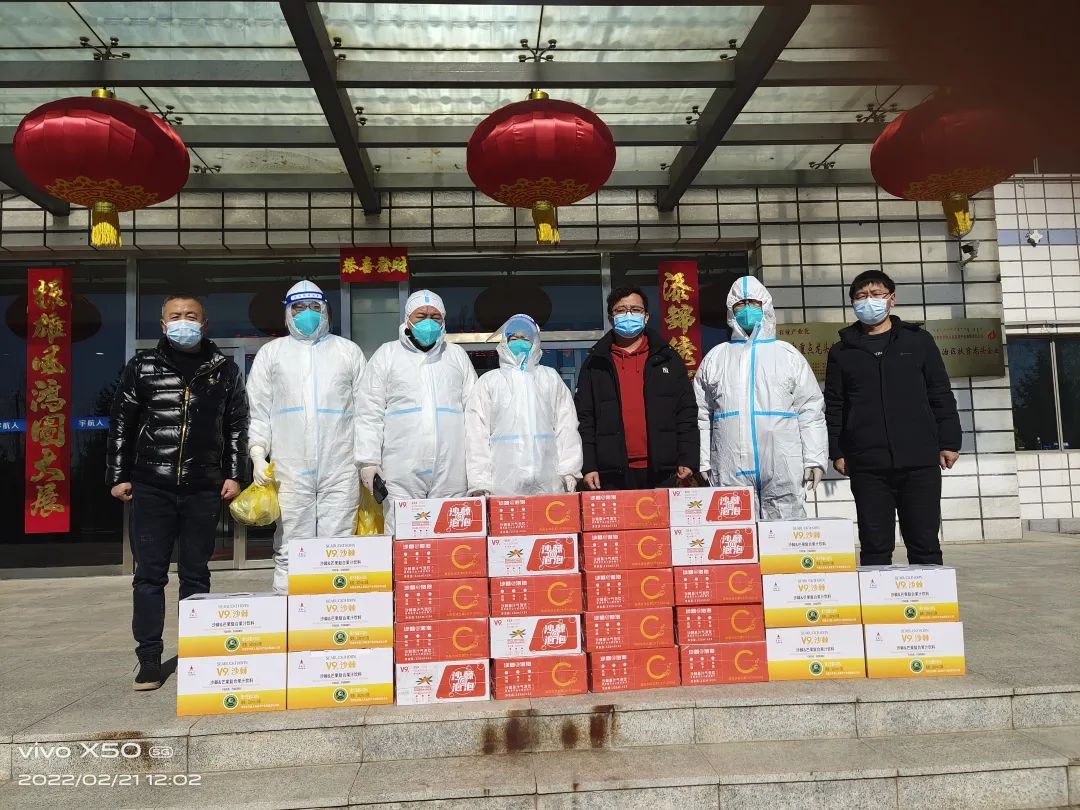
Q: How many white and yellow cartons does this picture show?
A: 10